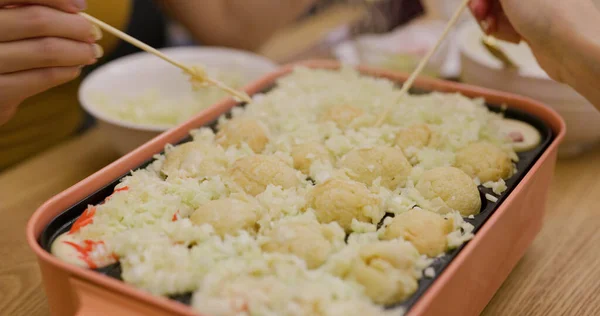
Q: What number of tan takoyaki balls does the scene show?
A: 14